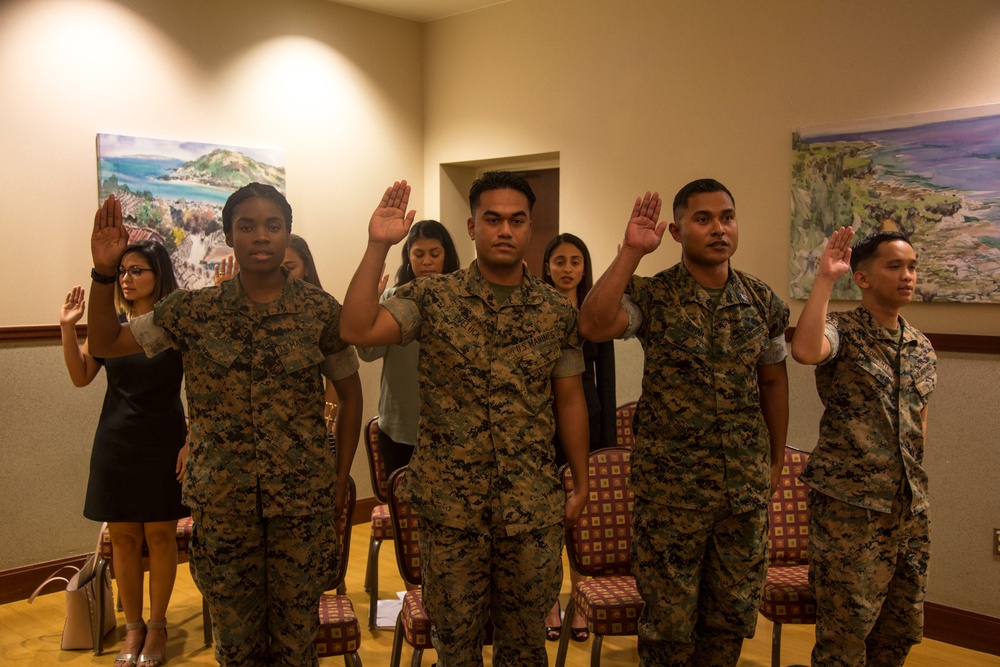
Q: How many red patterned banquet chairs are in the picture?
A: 7